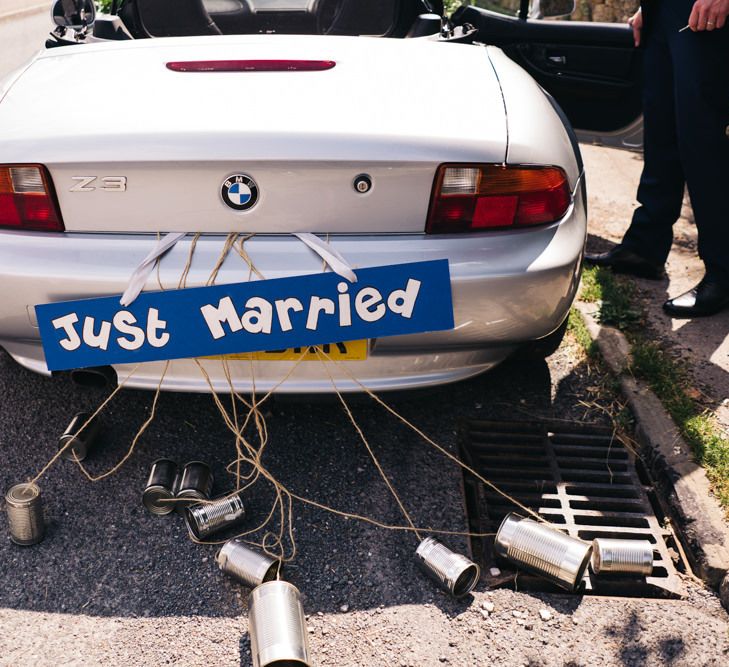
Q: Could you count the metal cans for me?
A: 10